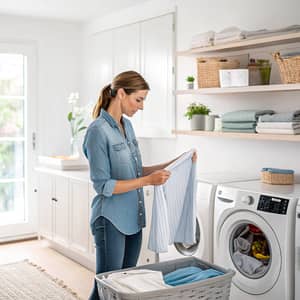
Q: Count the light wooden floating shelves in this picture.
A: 3